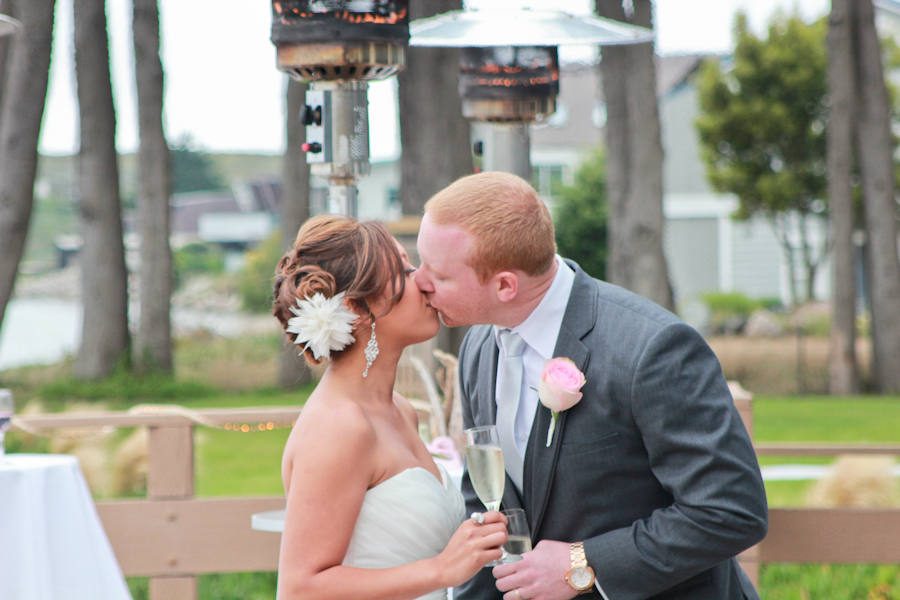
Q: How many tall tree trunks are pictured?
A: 8